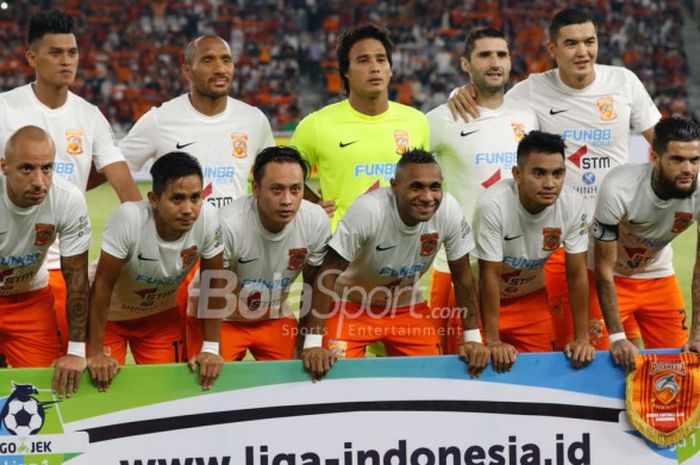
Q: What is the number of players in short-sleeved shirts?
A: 11